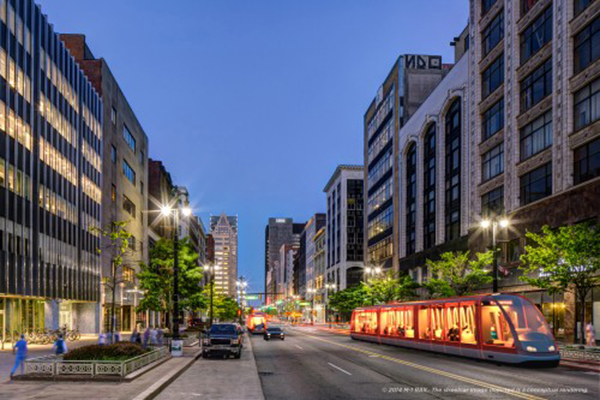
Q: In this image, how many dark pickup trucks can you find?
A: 1